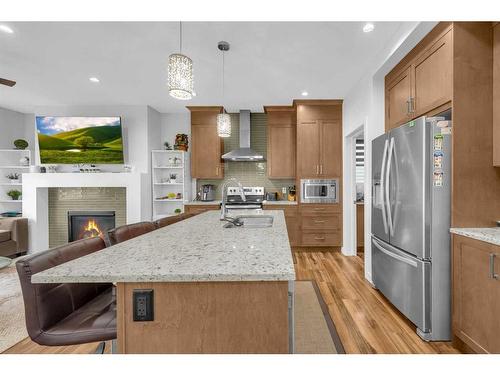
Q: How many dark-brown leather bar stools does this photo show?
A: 3